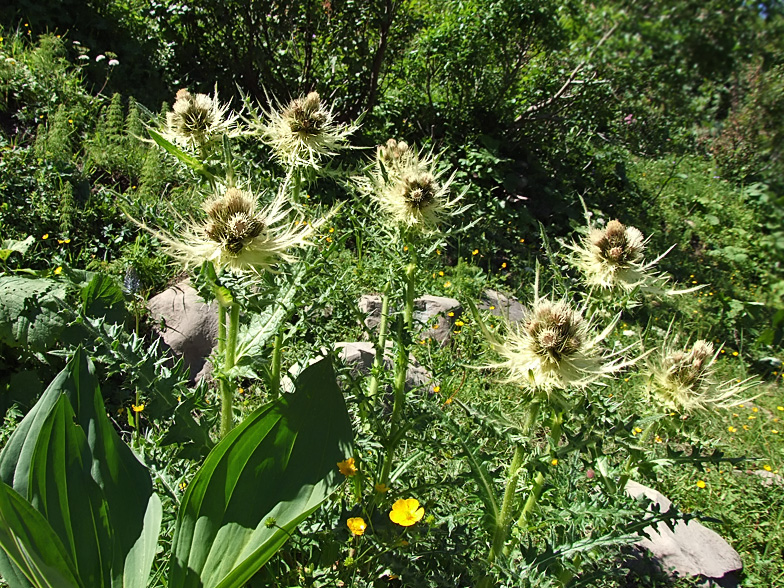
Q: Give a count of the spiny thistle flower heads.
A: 8